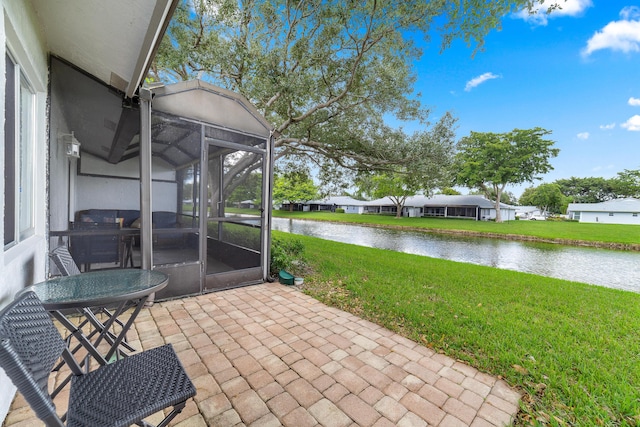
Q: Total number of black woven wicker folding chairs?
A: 2